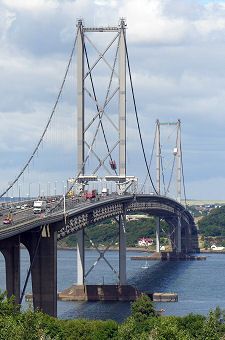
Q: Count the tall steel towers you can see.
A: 2